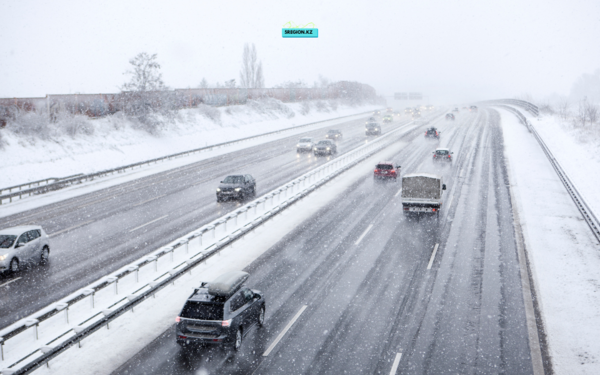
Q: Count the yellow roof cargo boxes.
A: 0